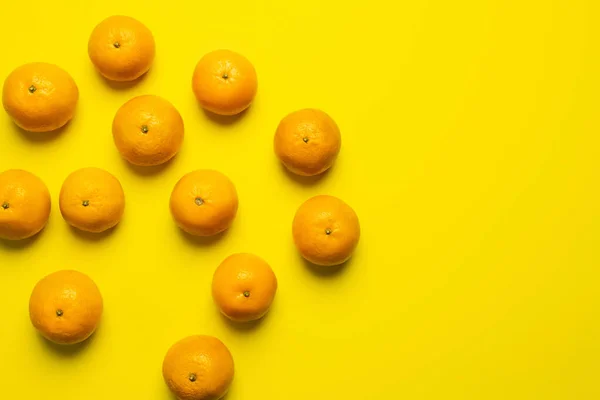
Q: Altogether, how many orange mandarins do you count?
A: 12